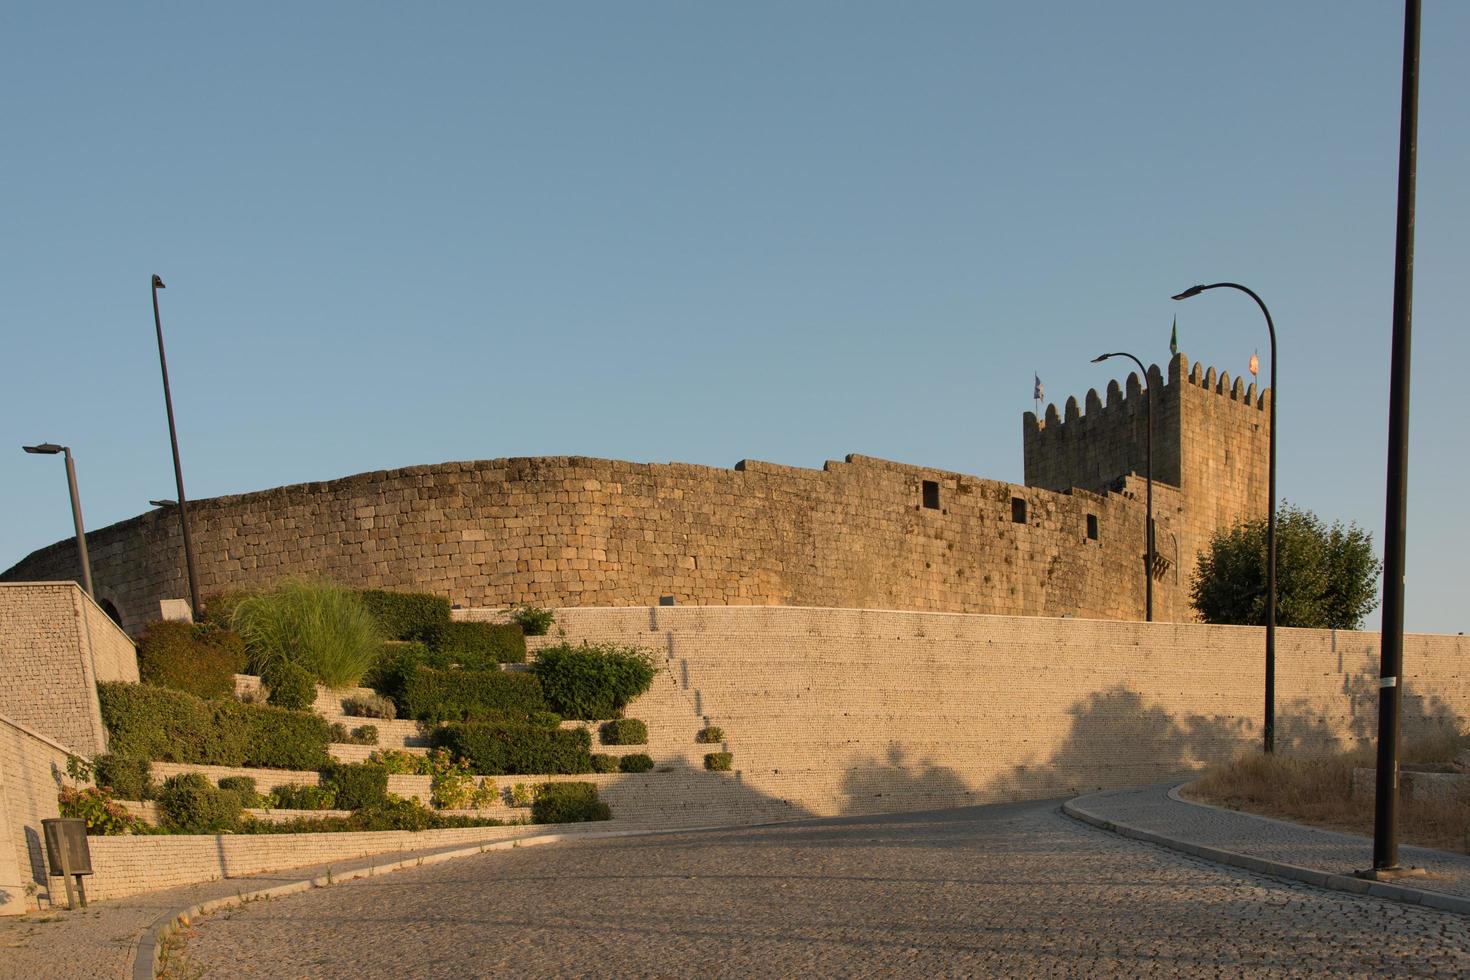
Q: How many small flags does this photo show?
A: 3